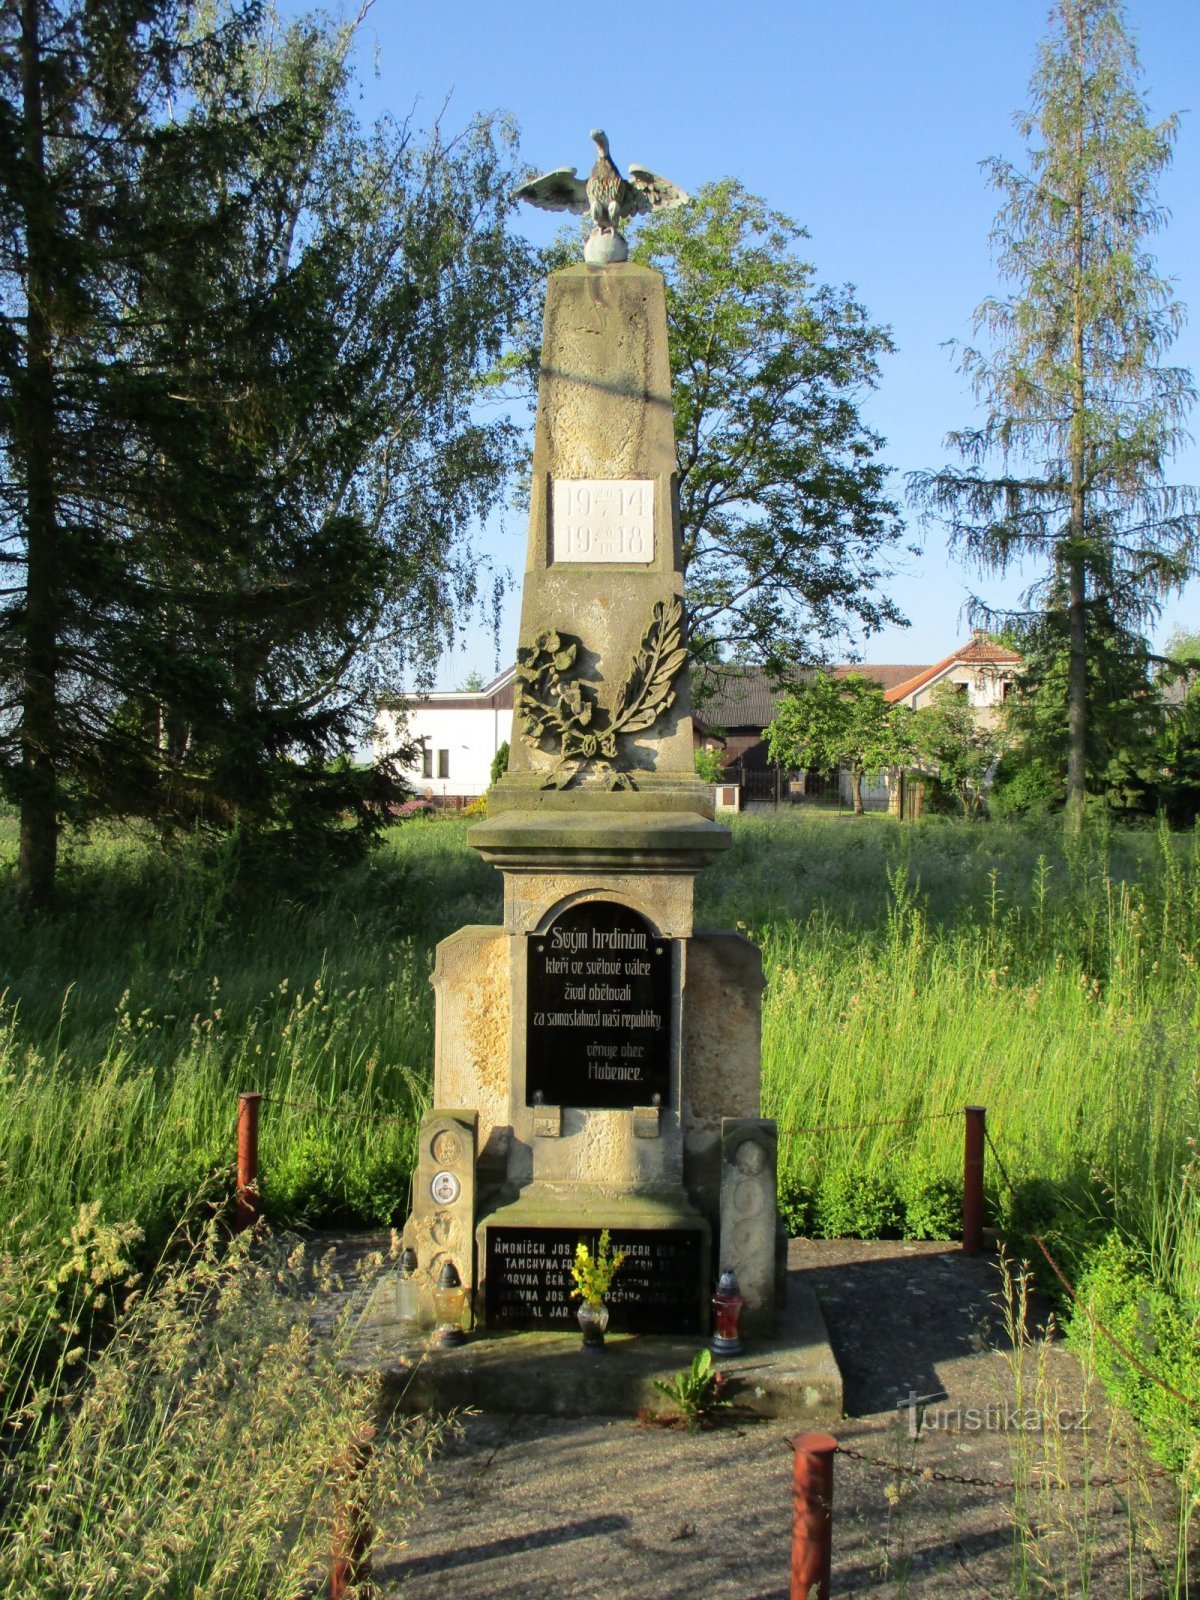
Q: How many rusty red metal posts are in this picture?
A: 4